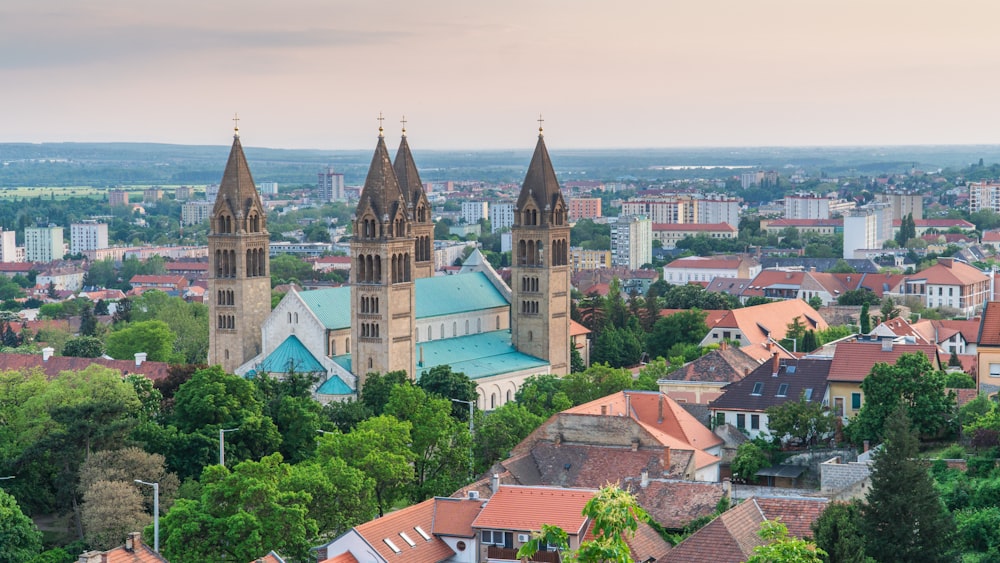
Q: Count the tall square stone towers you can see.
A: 4